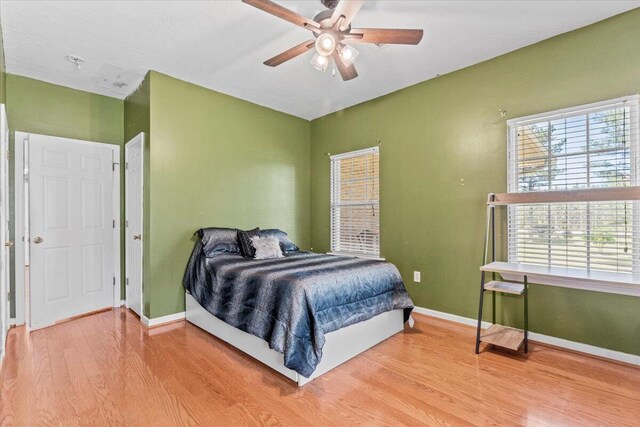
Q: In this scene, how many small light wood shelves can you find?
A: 2